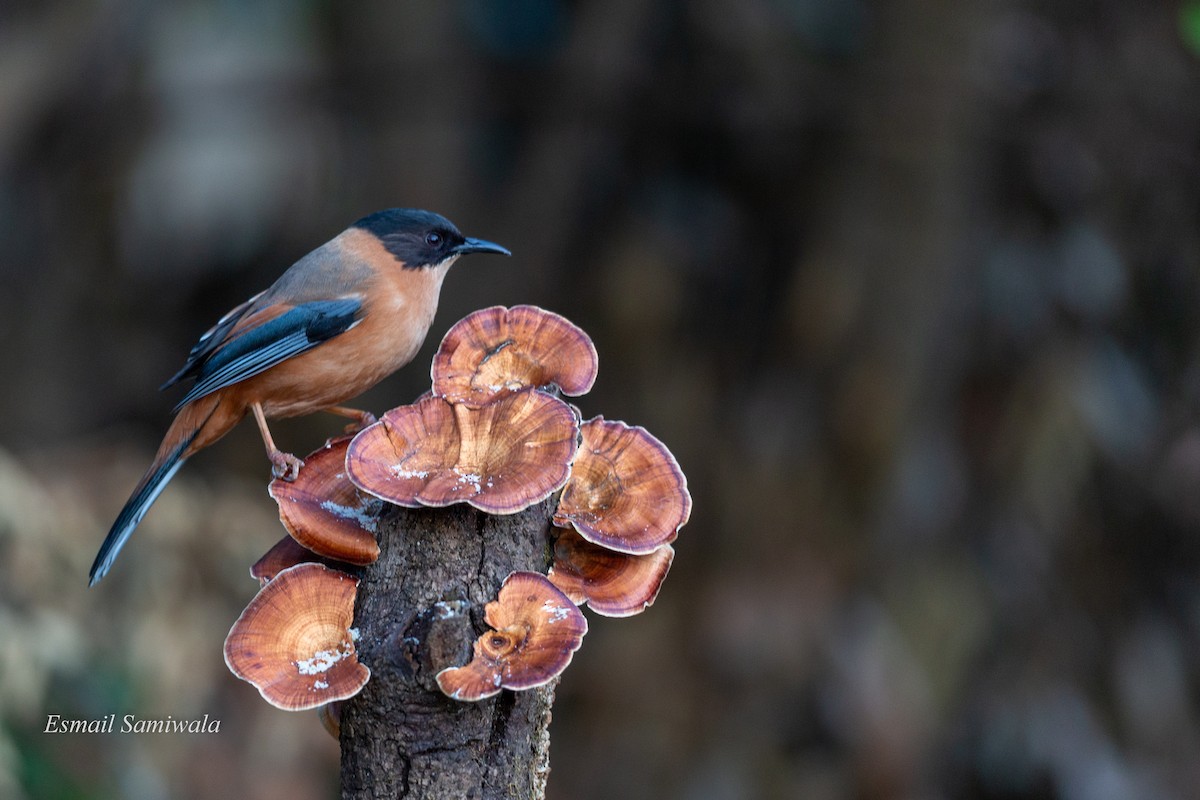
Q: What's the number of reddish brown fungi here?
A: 8